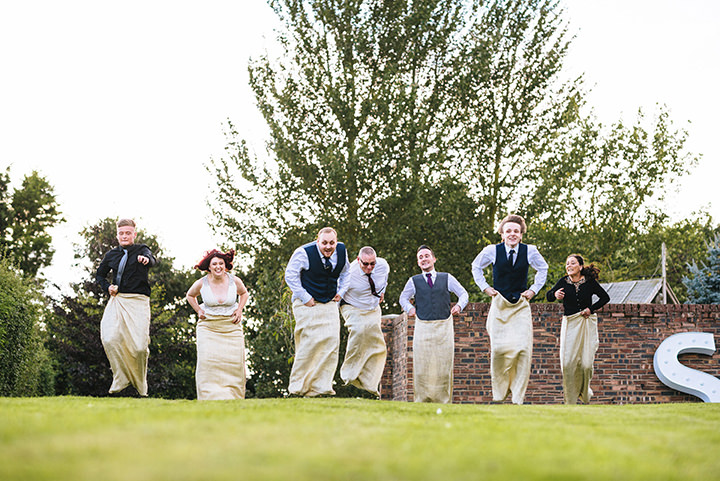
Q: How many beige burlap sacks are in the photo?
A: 7